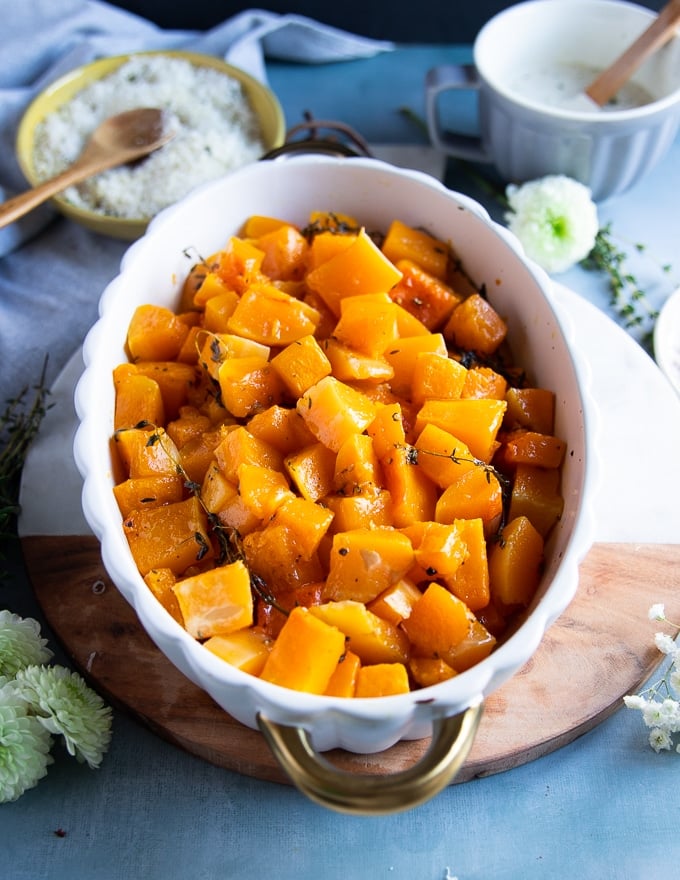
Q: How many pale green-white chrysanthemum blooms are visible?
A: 4